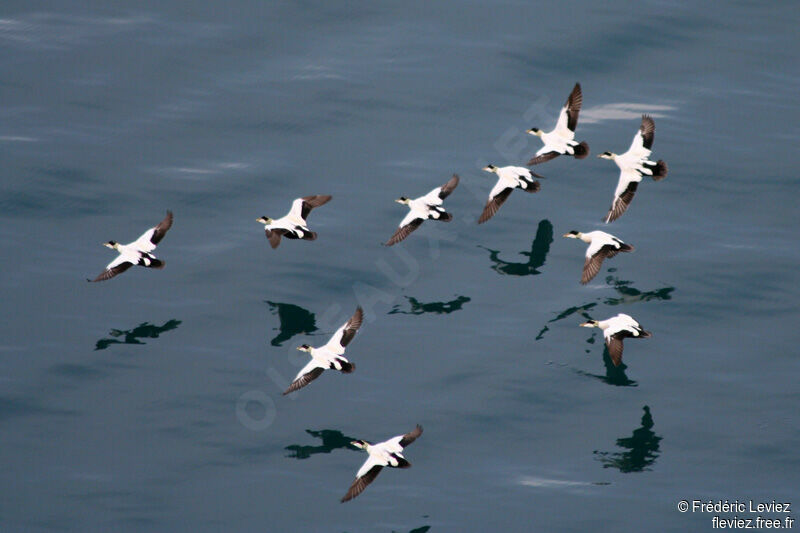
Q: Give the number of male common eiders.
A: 10